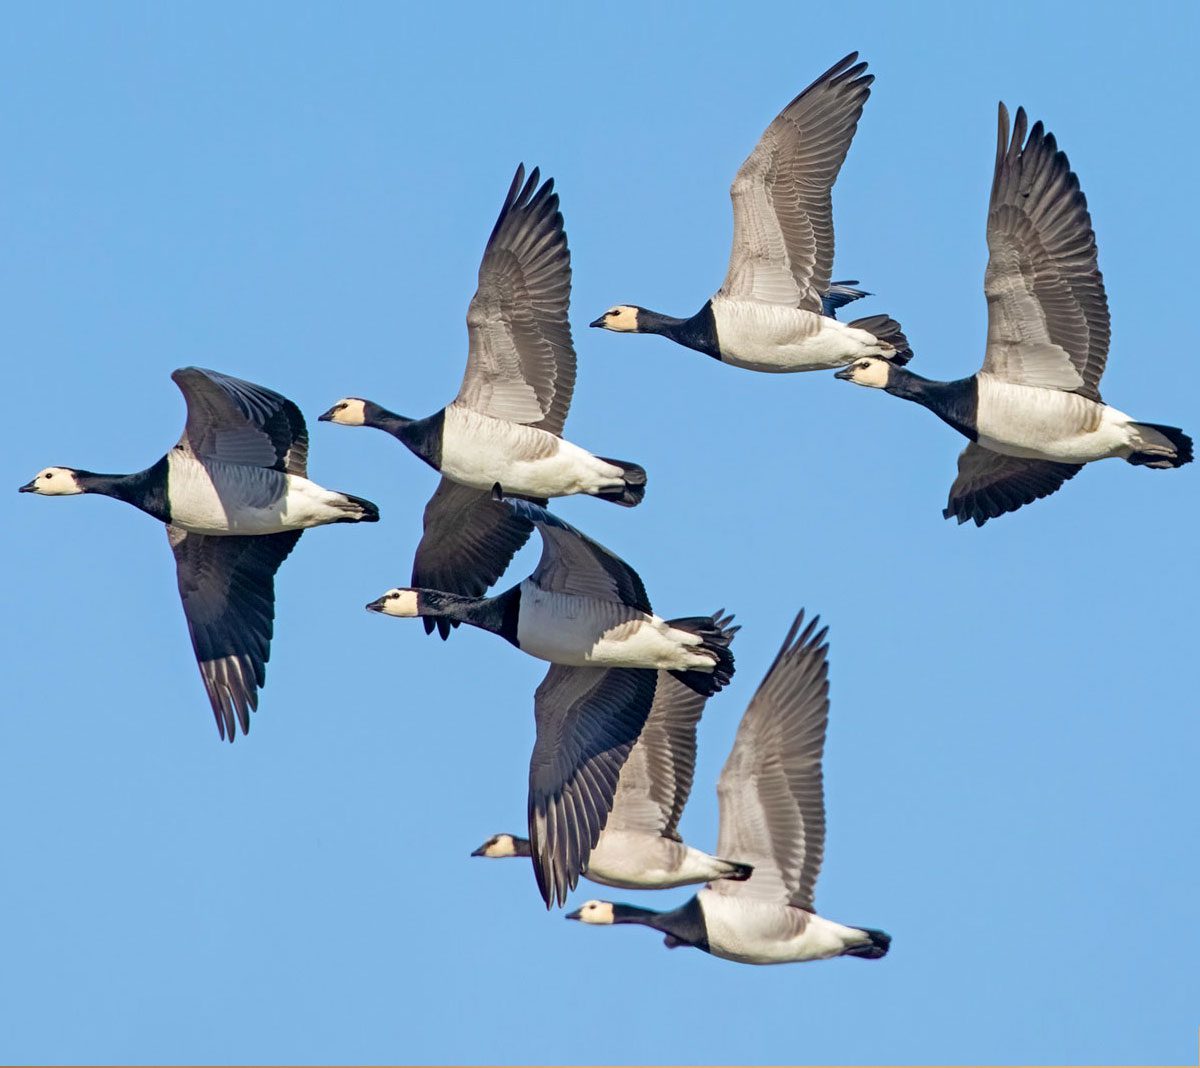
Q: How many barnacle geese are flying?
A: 7